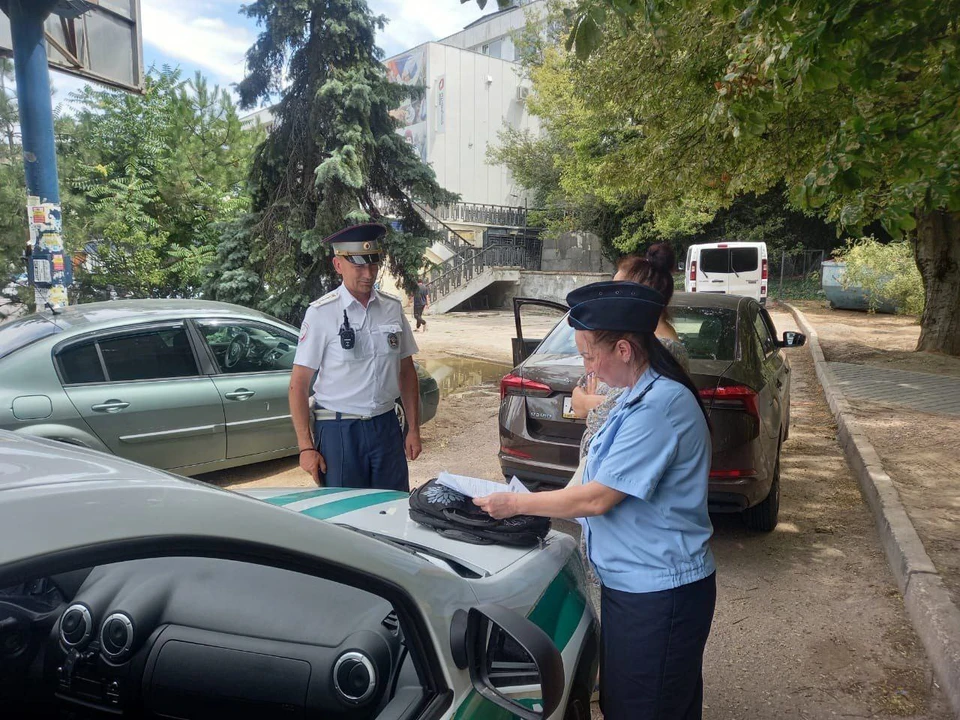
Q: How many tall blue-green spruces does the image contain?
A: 1